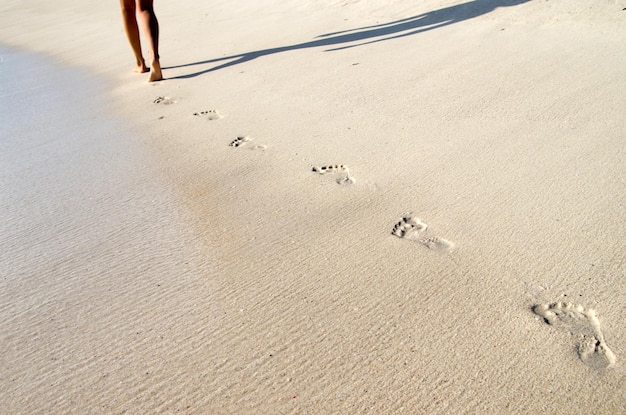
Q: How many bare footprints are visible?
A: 6